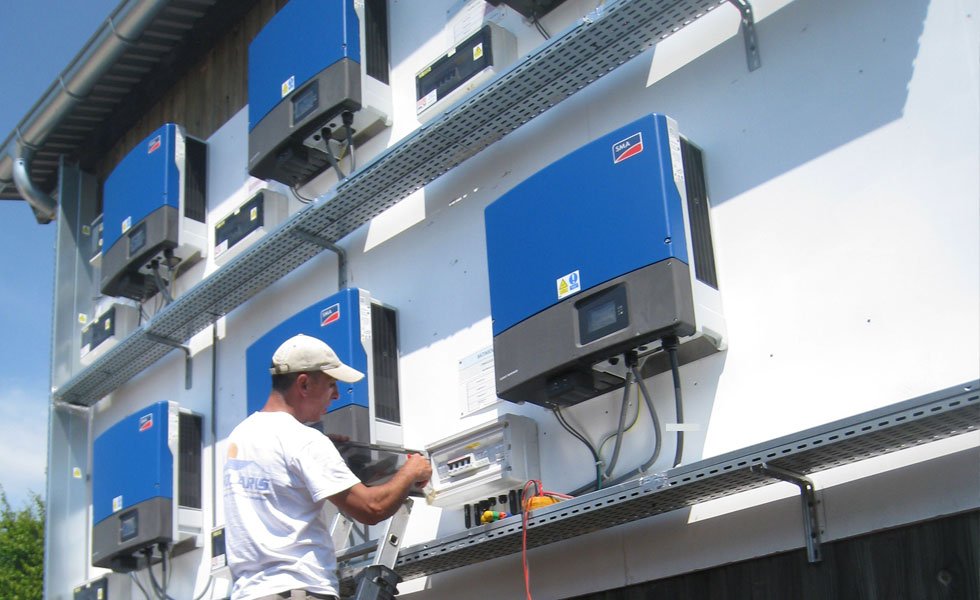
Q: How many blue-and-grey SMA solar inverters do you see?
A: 5